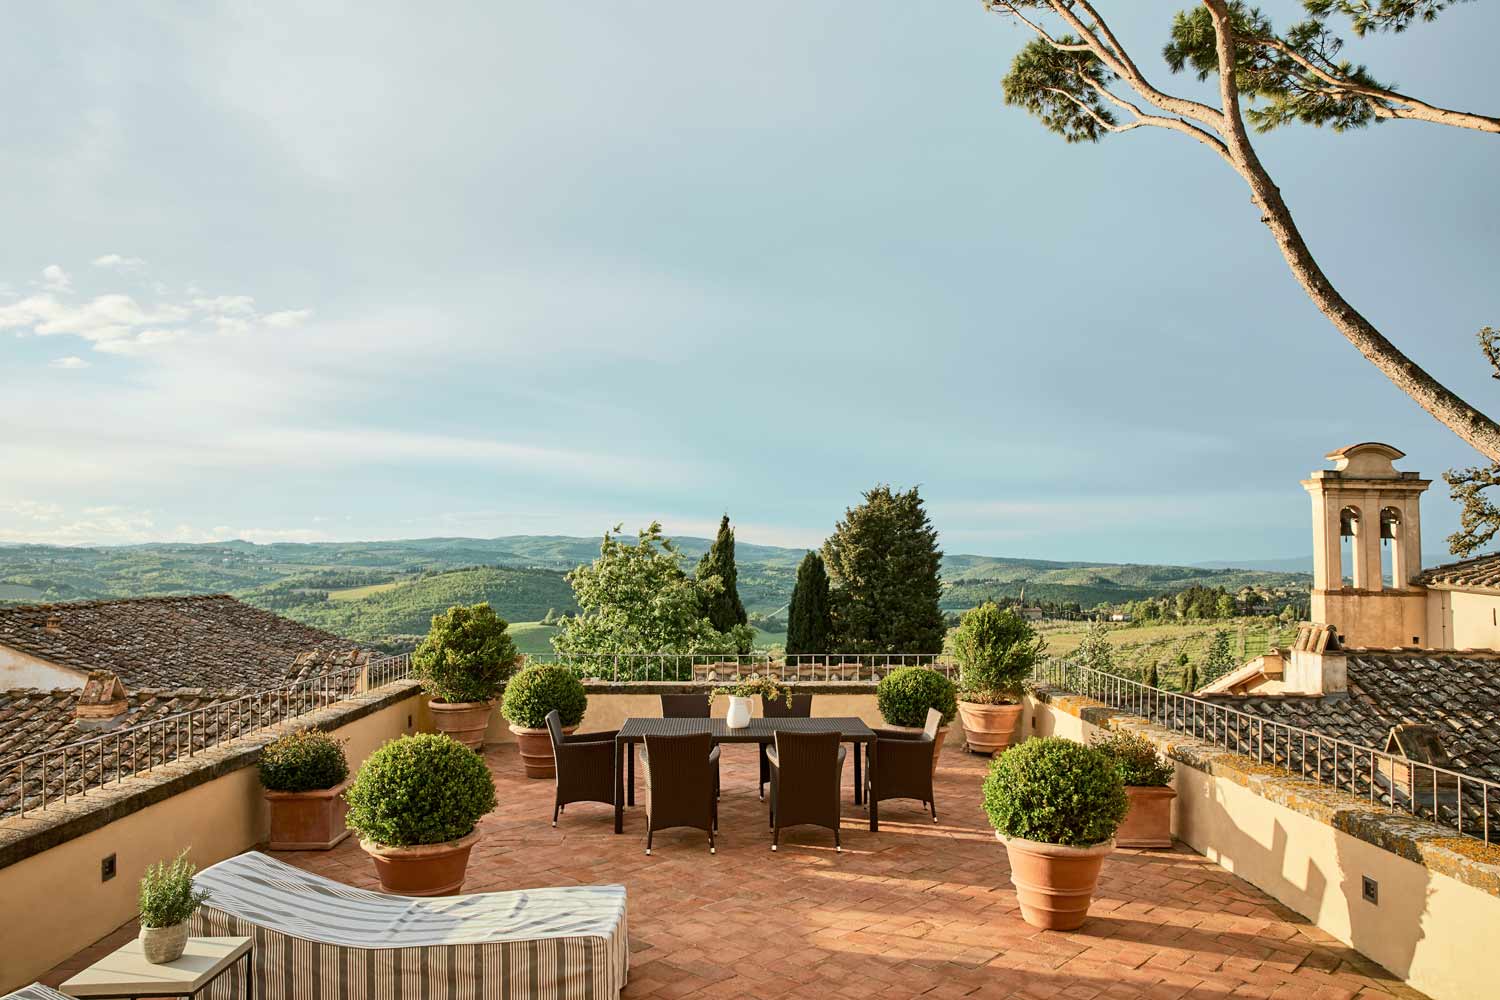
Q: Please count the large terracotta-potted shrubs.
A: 8